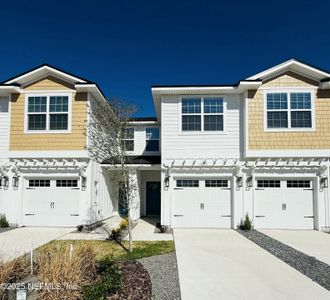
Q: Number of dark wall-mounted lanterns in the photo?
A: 7